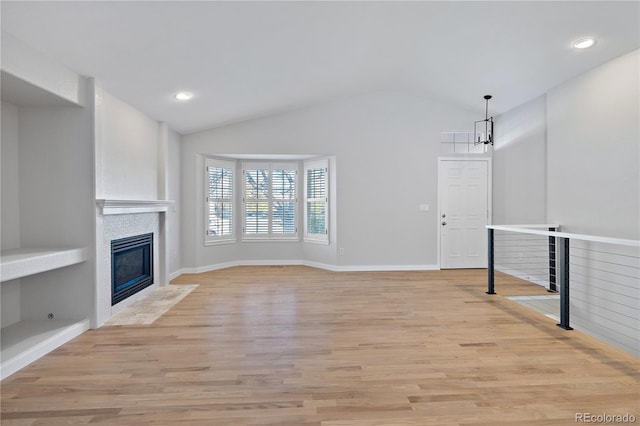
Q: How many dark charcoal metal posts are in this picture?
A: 3